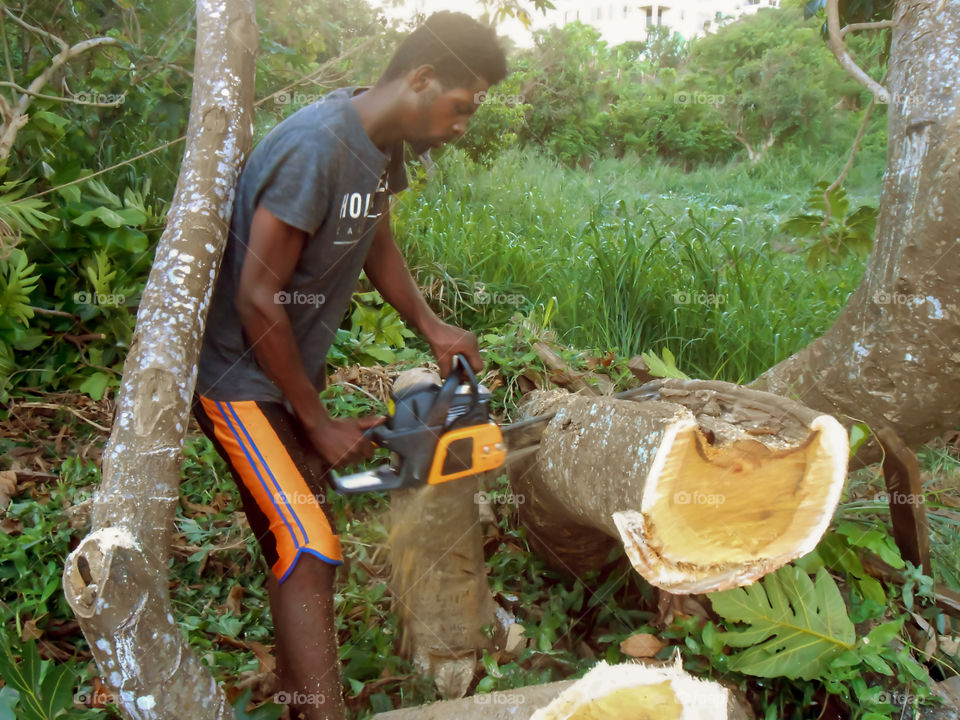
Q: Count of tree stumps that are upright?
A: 1